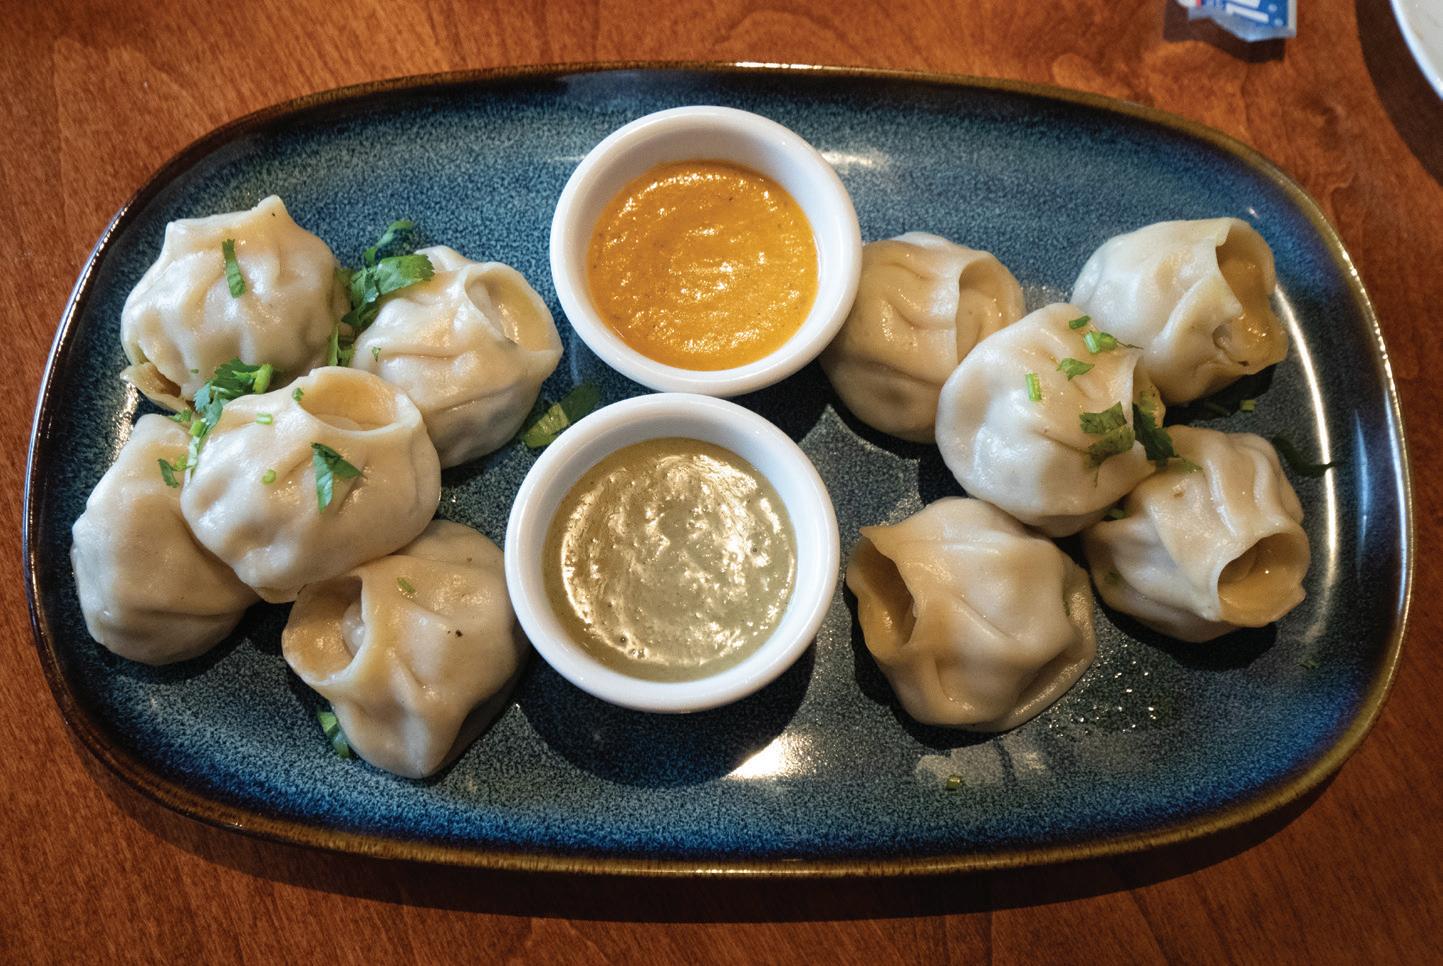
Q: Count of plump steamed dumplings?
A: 10